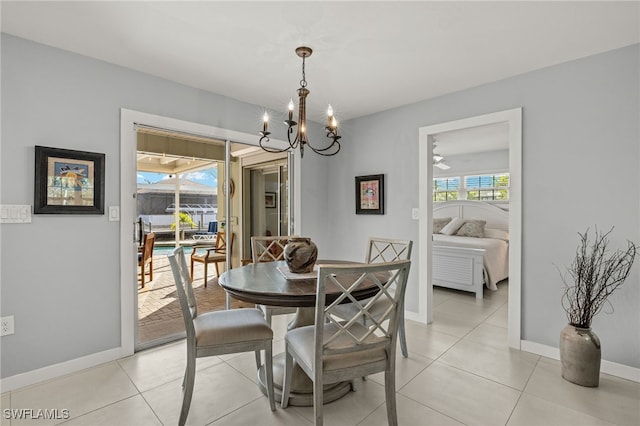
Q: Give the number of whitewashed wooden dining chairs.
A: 4